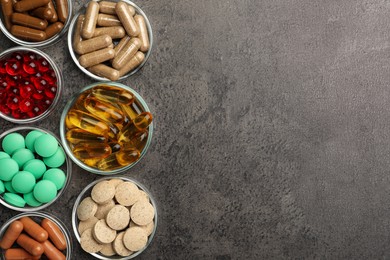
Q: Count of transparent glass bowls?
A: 7